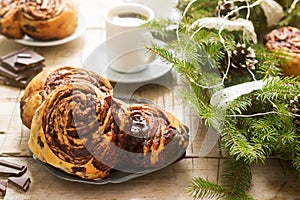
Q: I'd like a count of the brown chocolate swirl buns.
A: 6